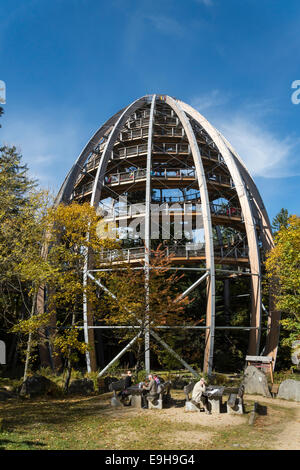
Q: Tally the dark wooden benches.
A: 4